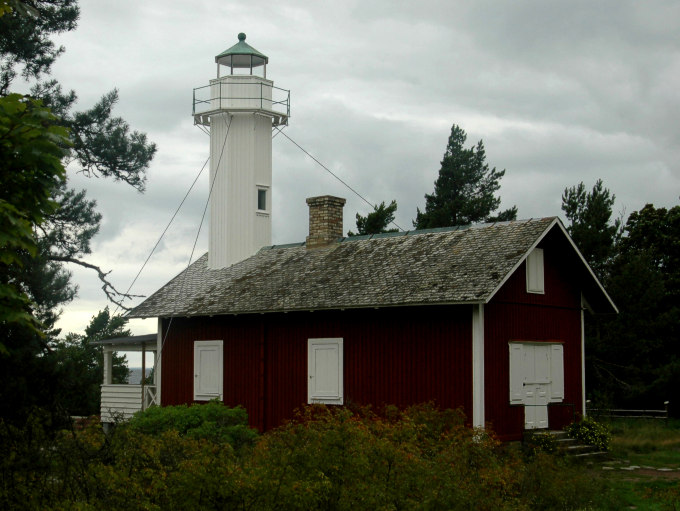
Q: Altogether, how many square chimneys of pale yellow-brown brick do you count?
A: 1